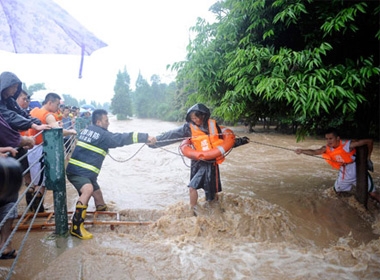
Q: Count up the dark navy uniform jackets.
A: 1